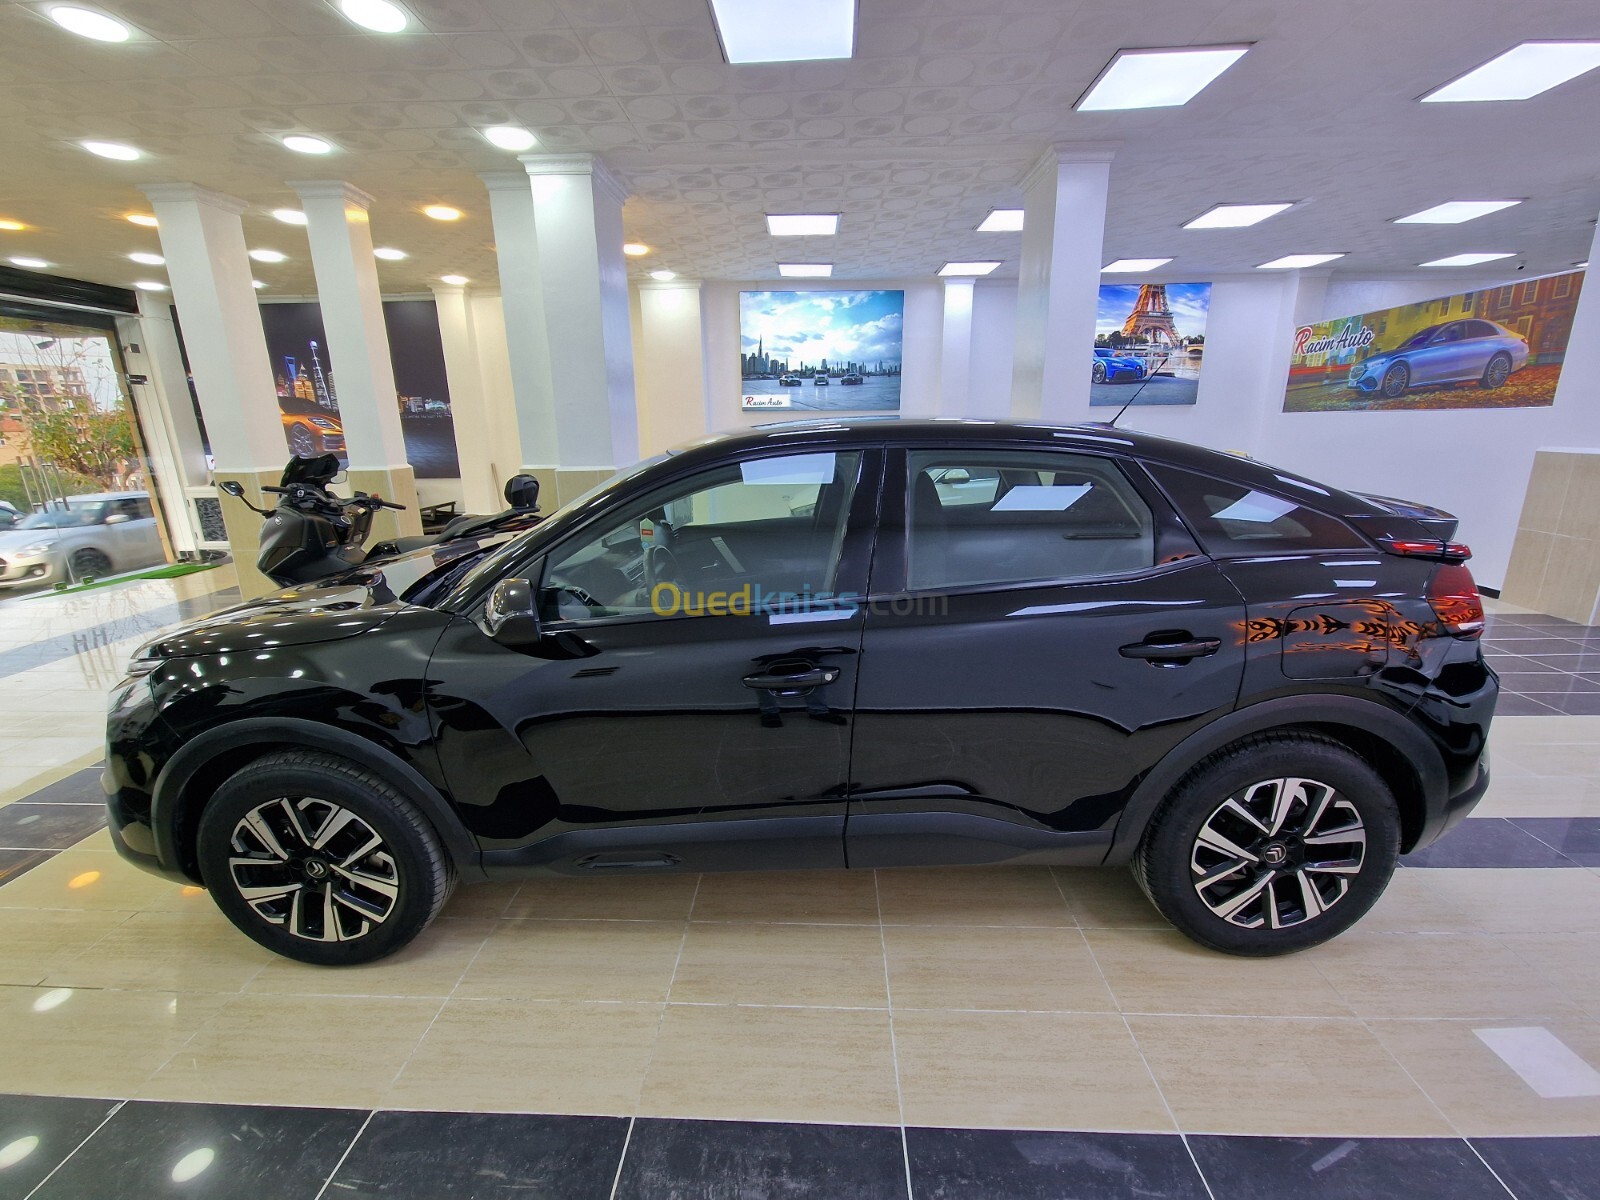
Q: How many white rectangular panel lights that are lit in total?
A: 12